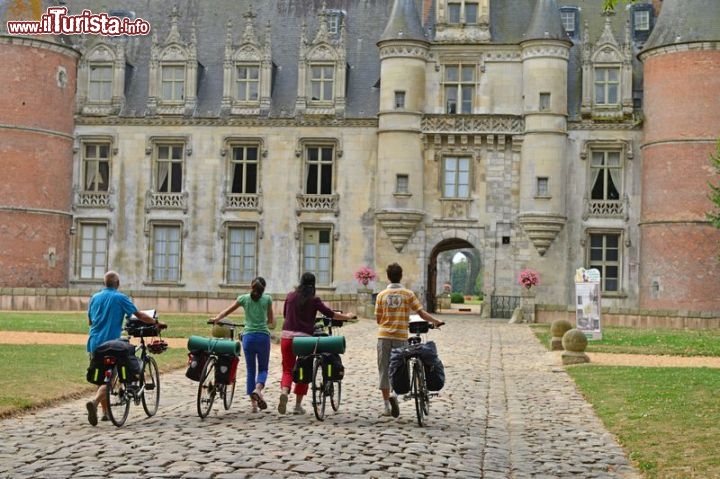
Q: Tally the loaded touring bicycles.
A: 4